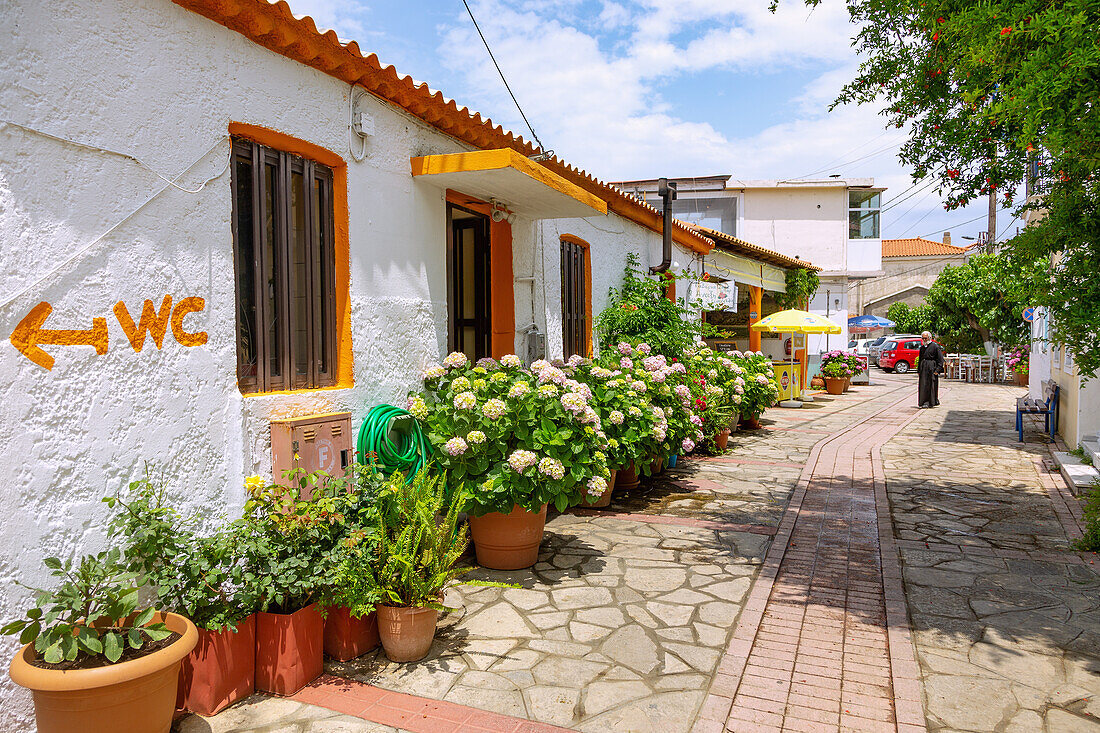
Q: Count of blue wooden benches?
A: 1